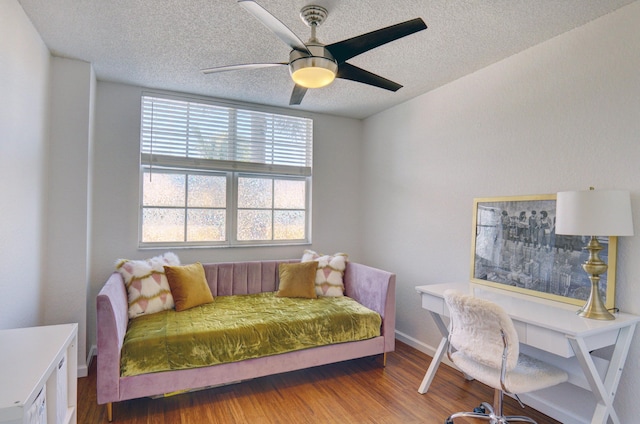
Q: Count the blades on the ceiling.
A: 5